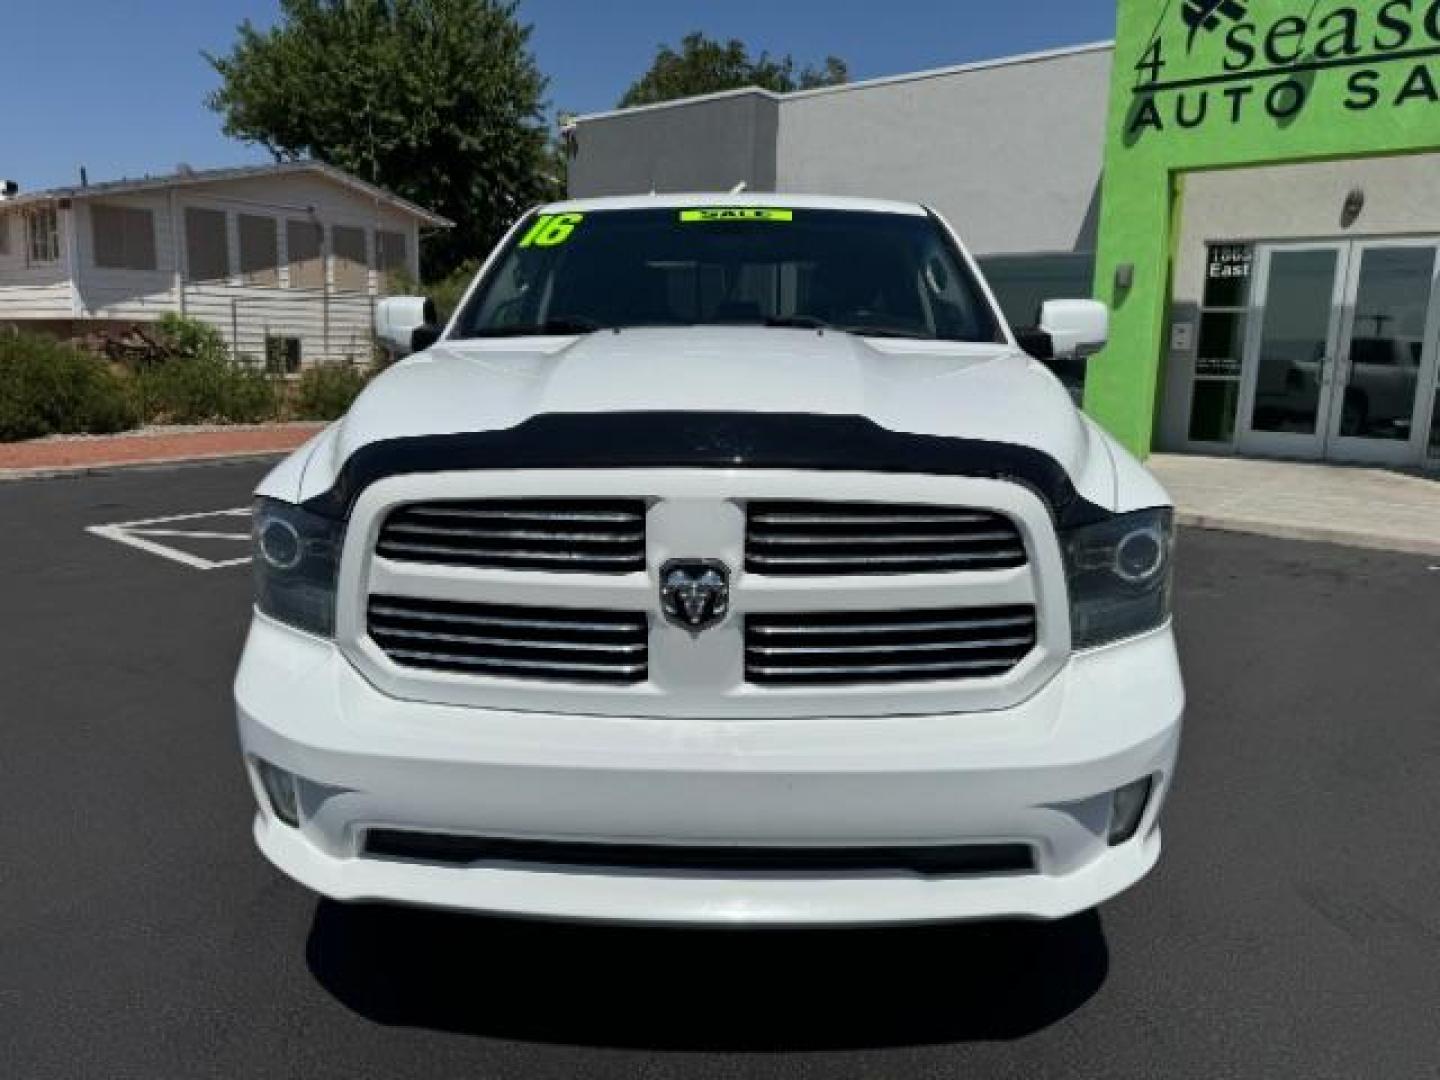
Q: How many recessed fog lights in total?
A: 2